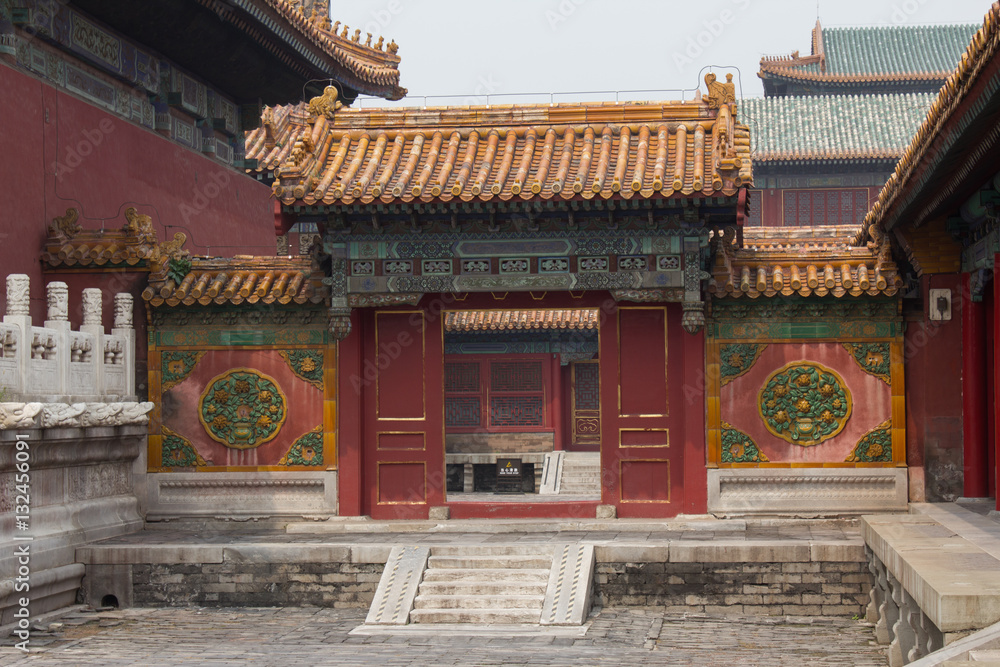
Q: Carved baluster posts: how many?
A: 4